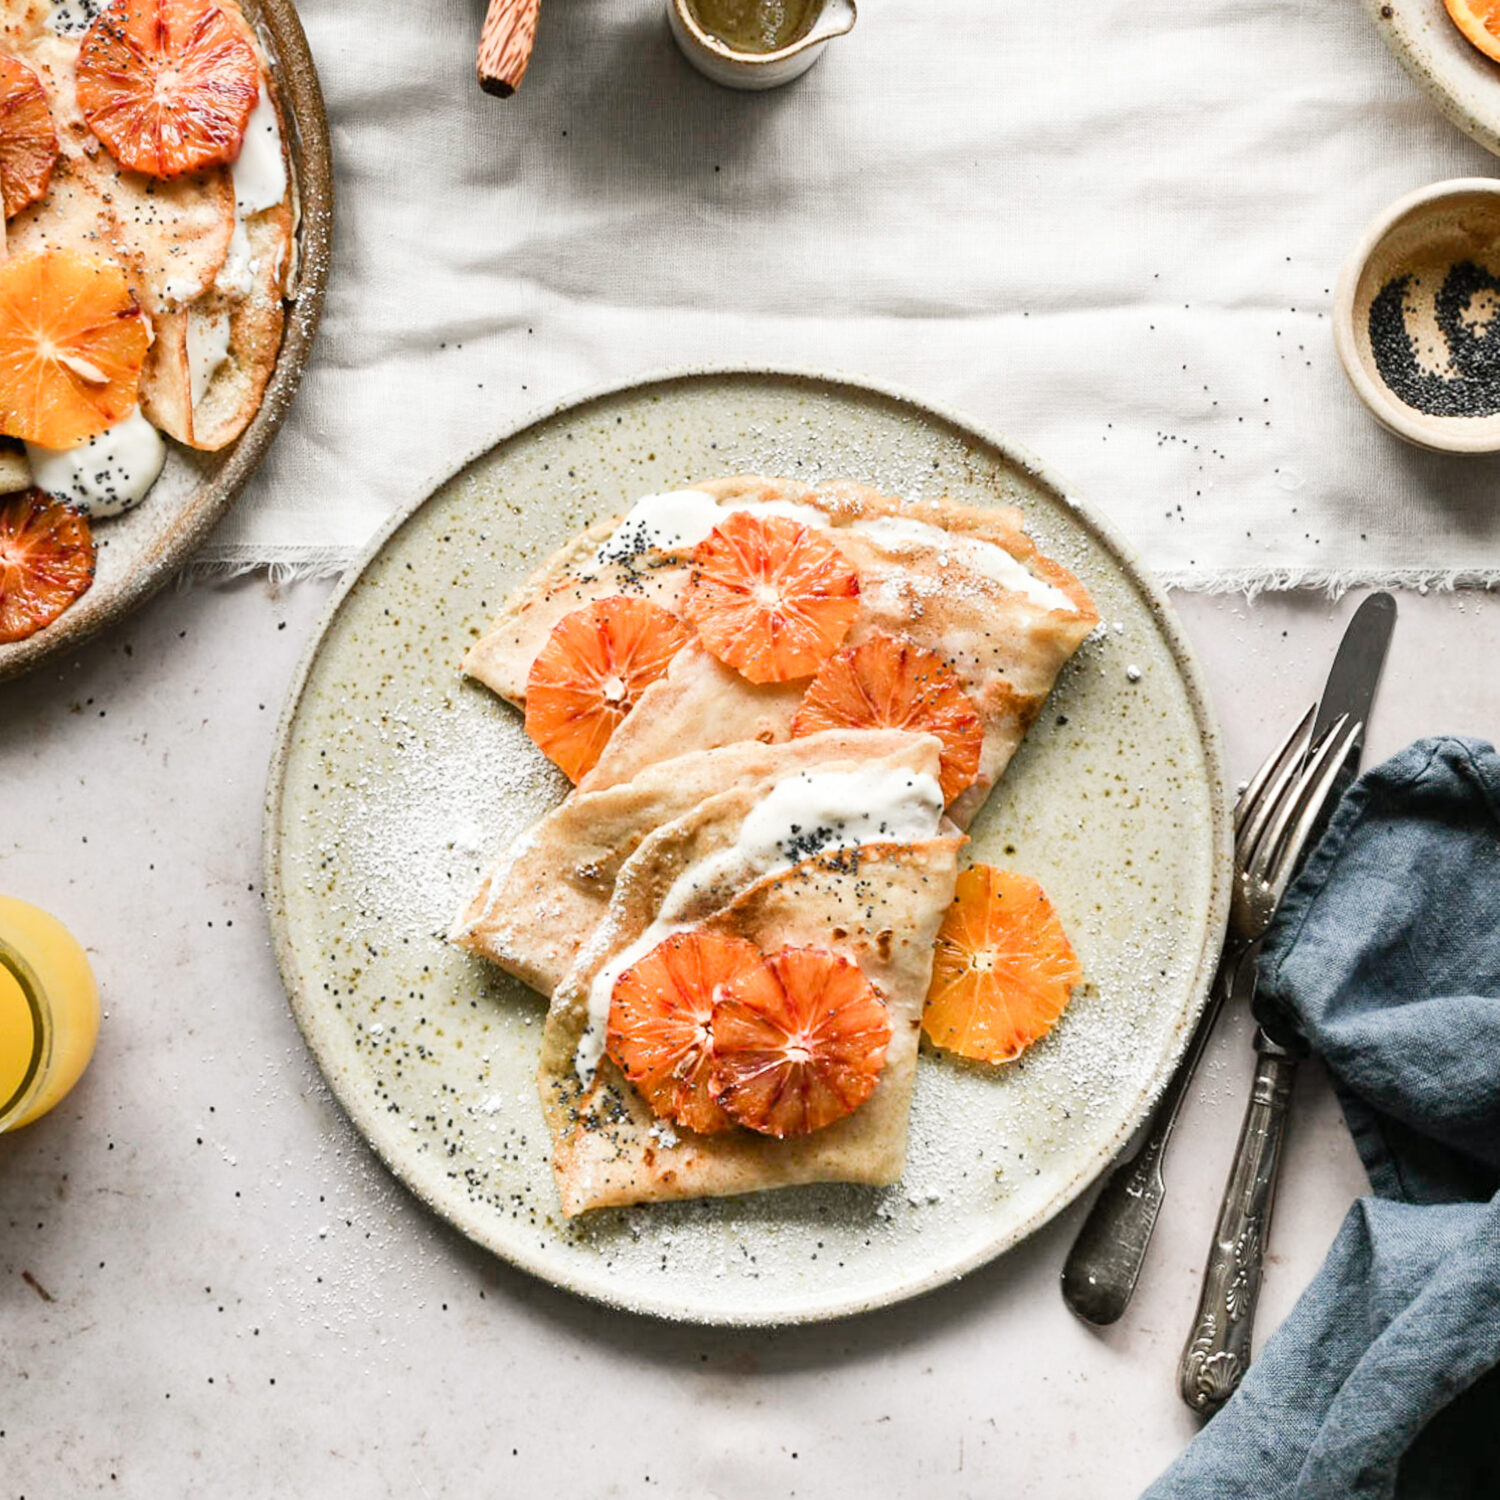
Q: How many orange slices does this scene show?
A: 11